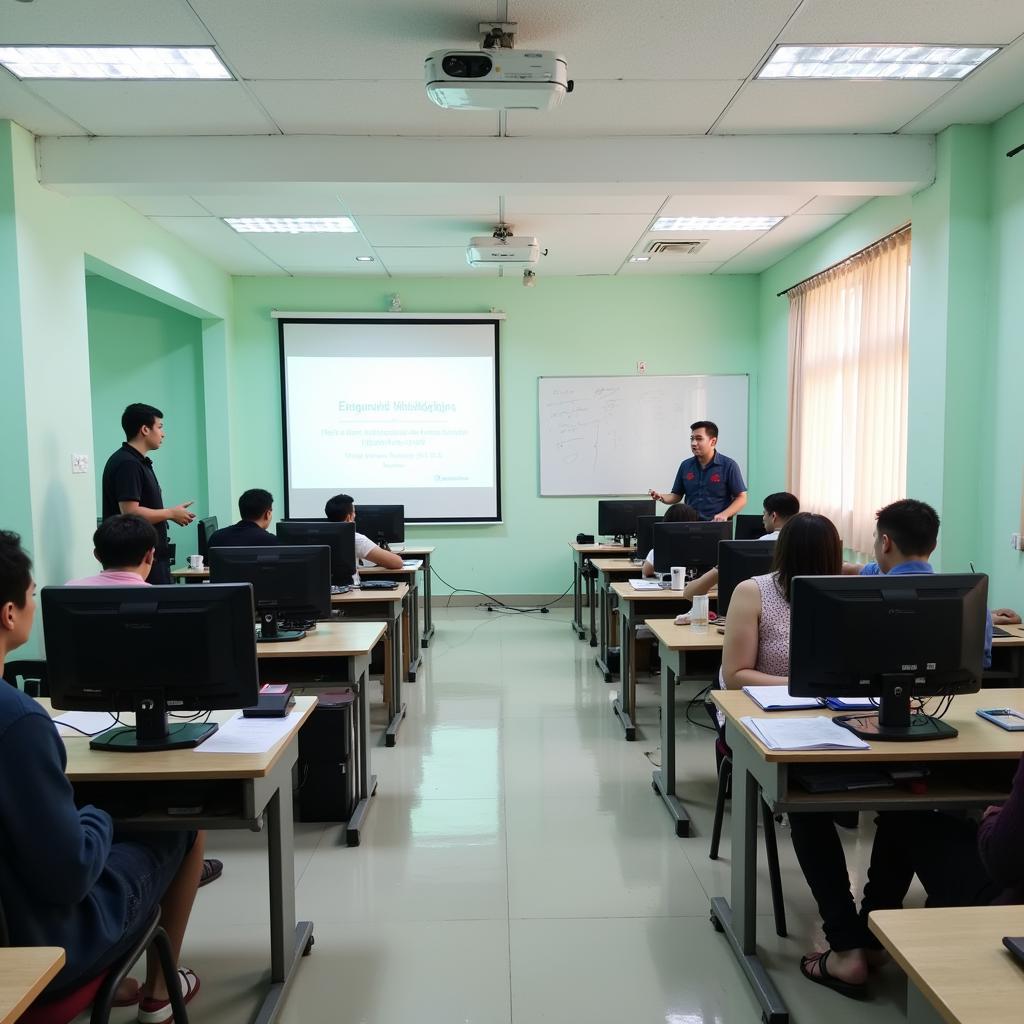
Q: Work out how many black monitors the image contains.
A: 11